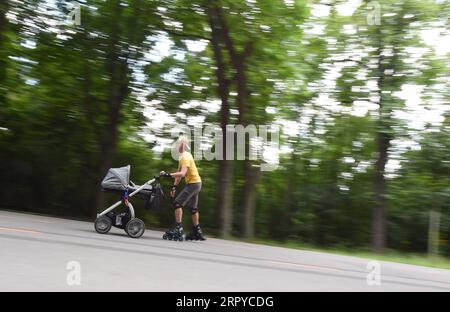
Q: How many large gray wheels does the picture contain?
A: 2